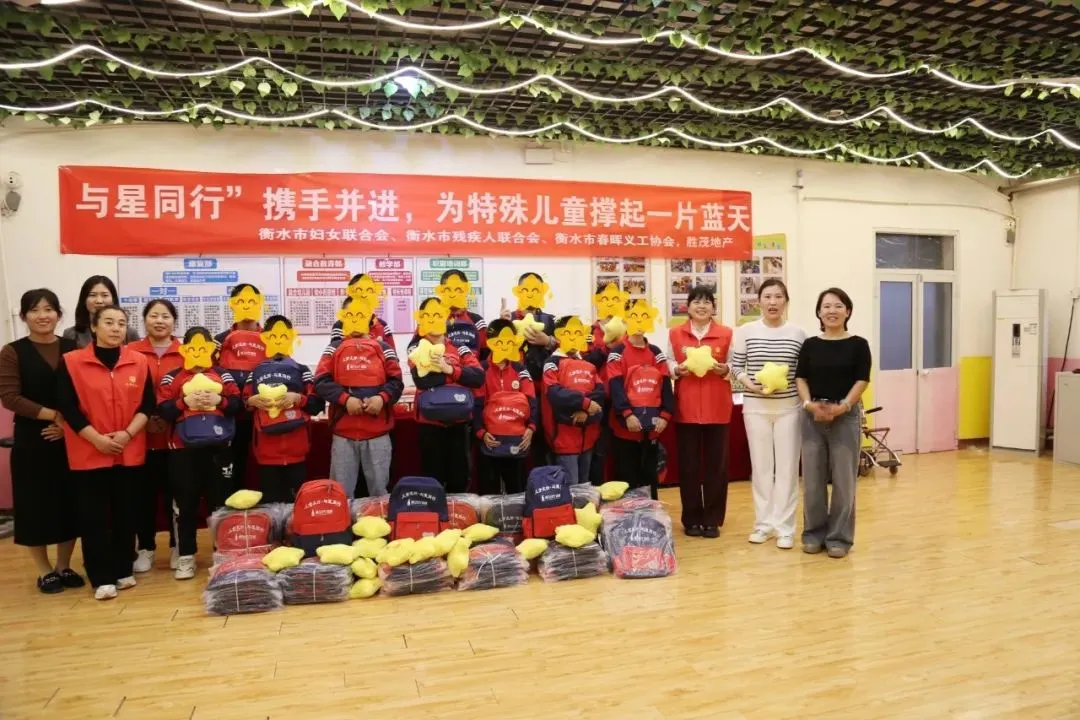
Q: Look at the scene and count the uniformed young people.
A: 12